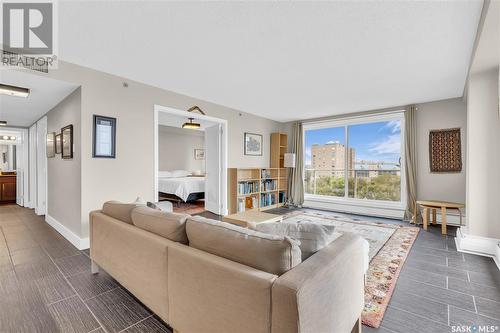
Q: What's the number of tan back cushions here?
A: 3